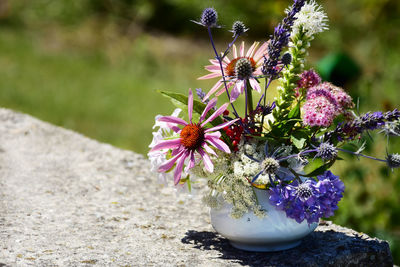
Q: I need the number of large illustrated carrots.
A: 0